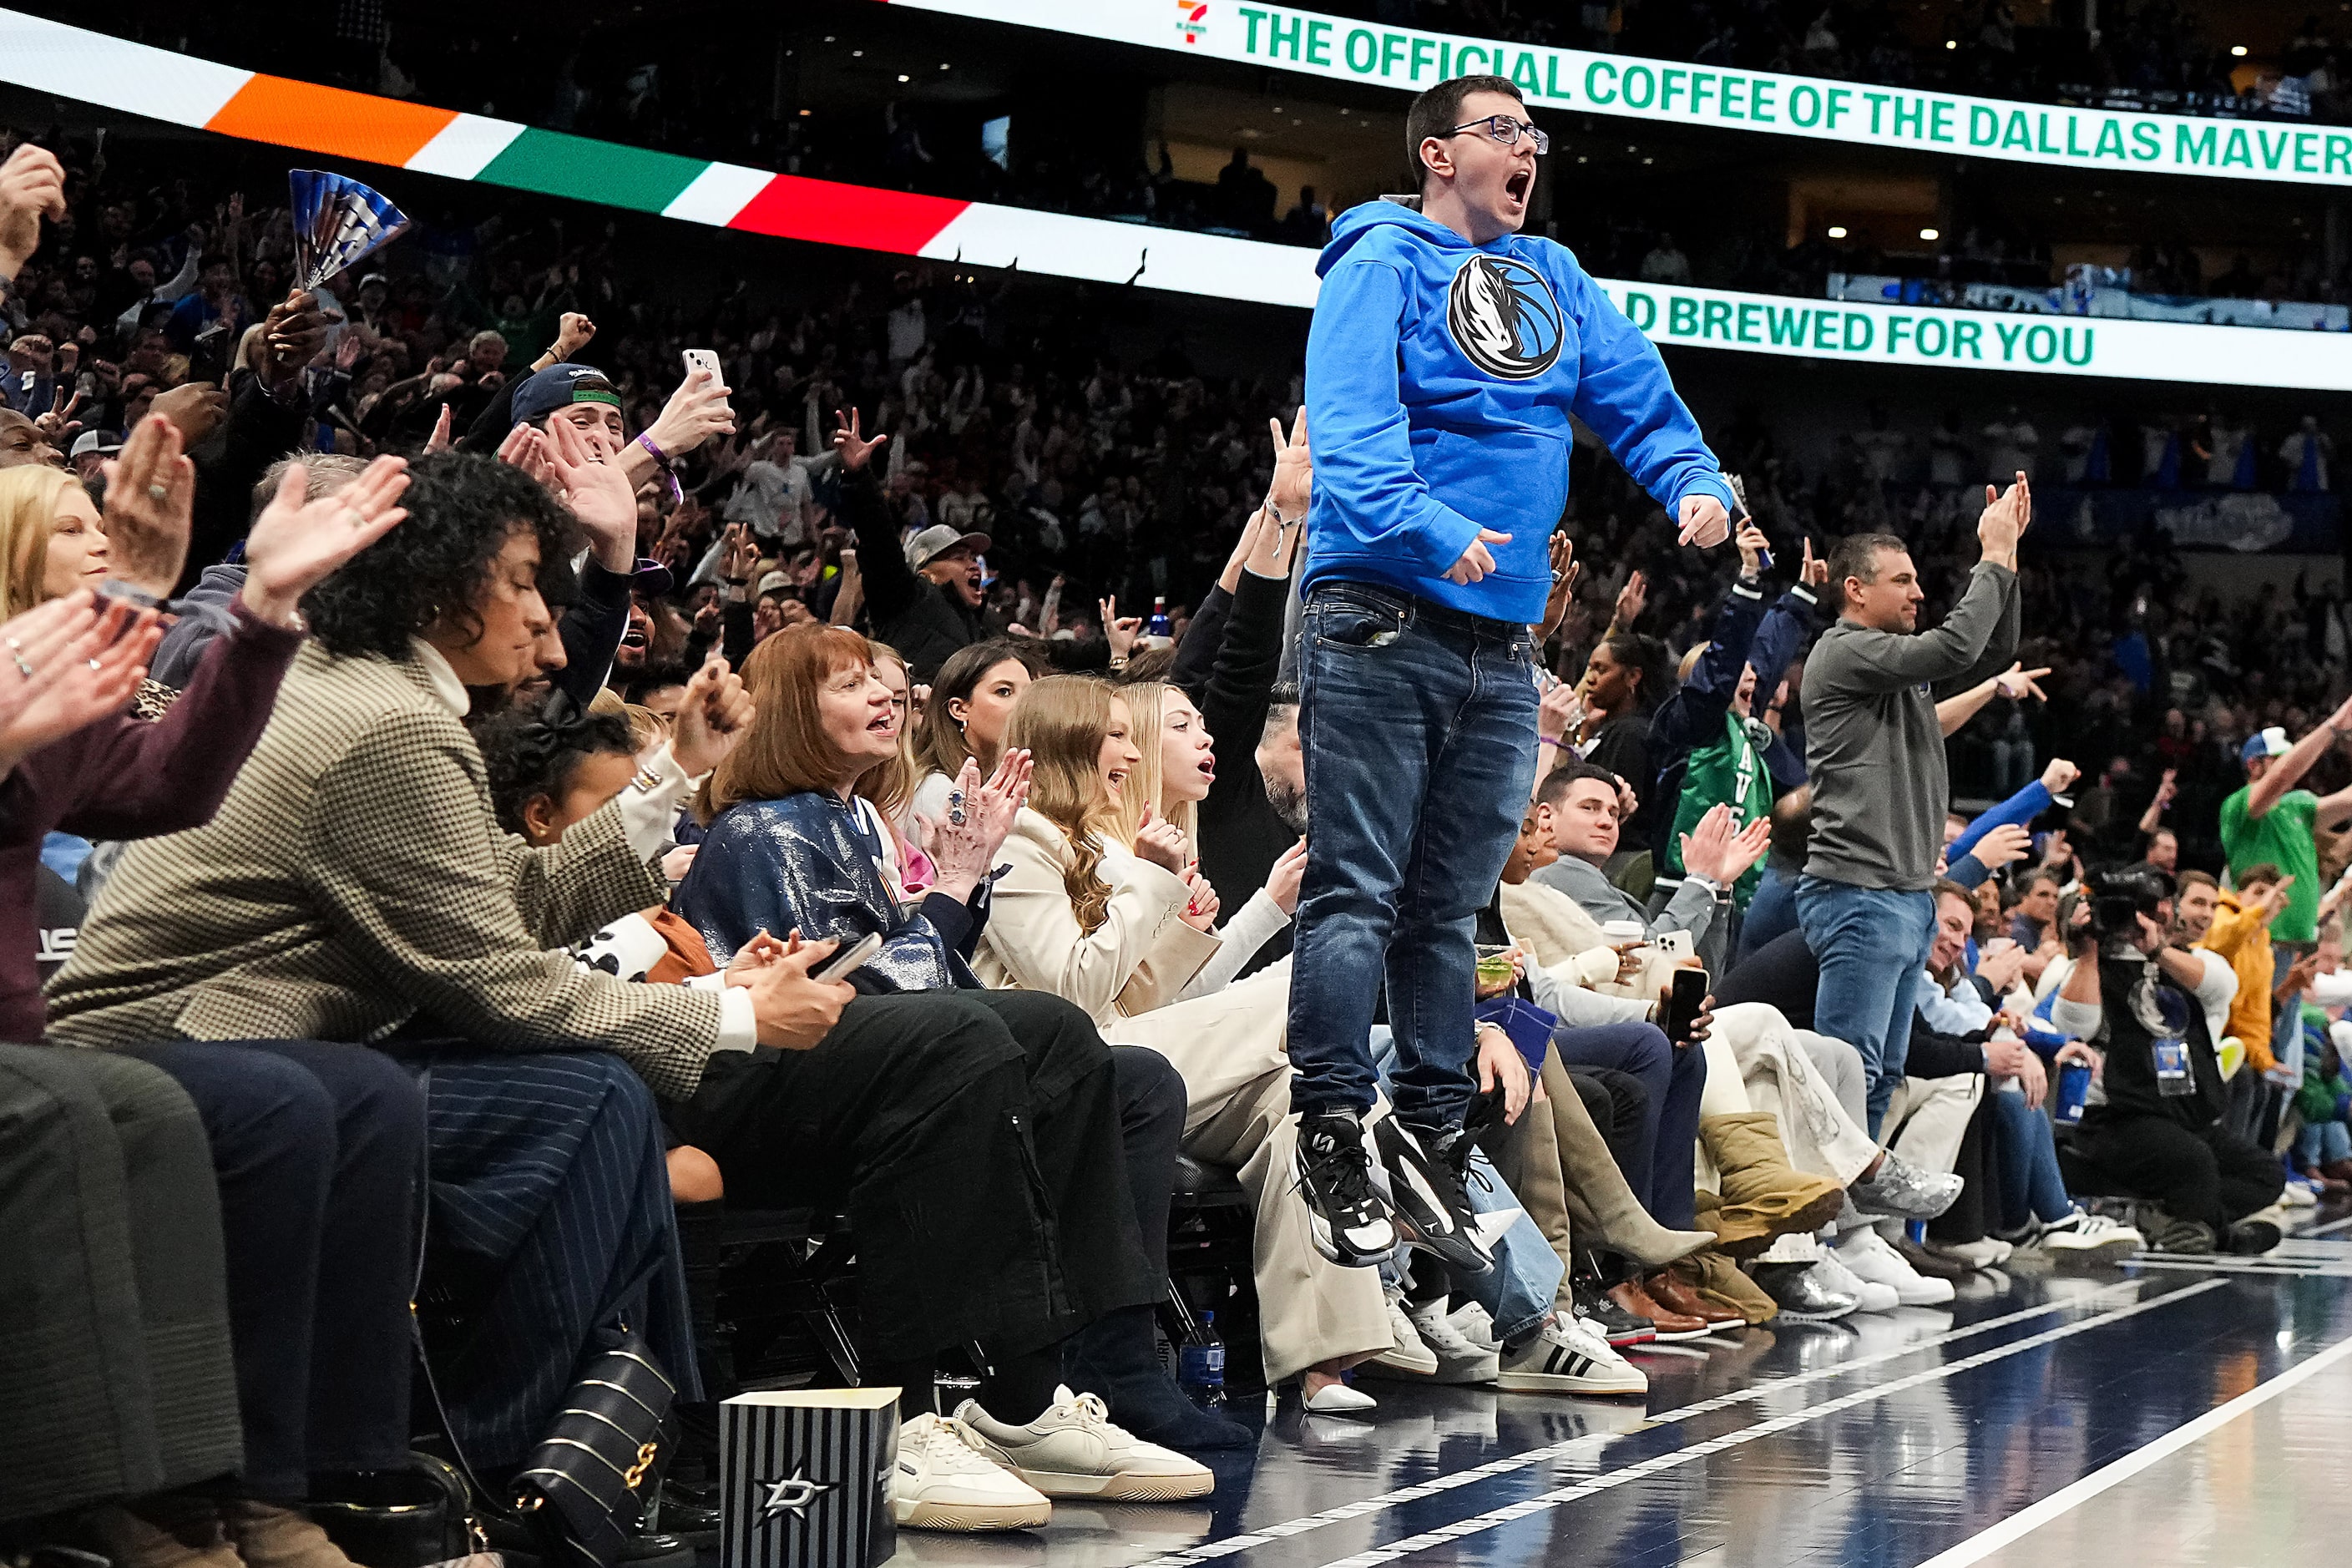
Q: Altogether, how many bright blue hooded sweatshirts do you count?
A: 1